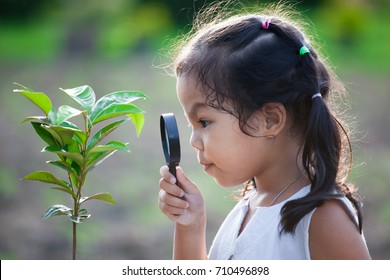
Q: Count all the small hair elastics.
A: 3